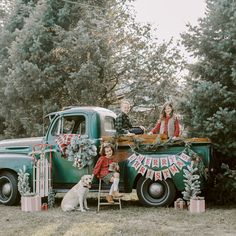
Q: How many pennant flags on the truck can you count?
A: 14